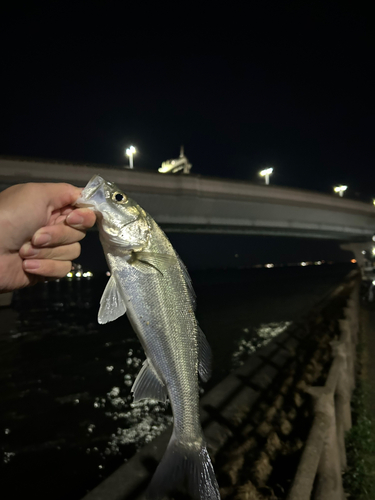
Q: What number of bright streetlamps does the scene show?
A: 3